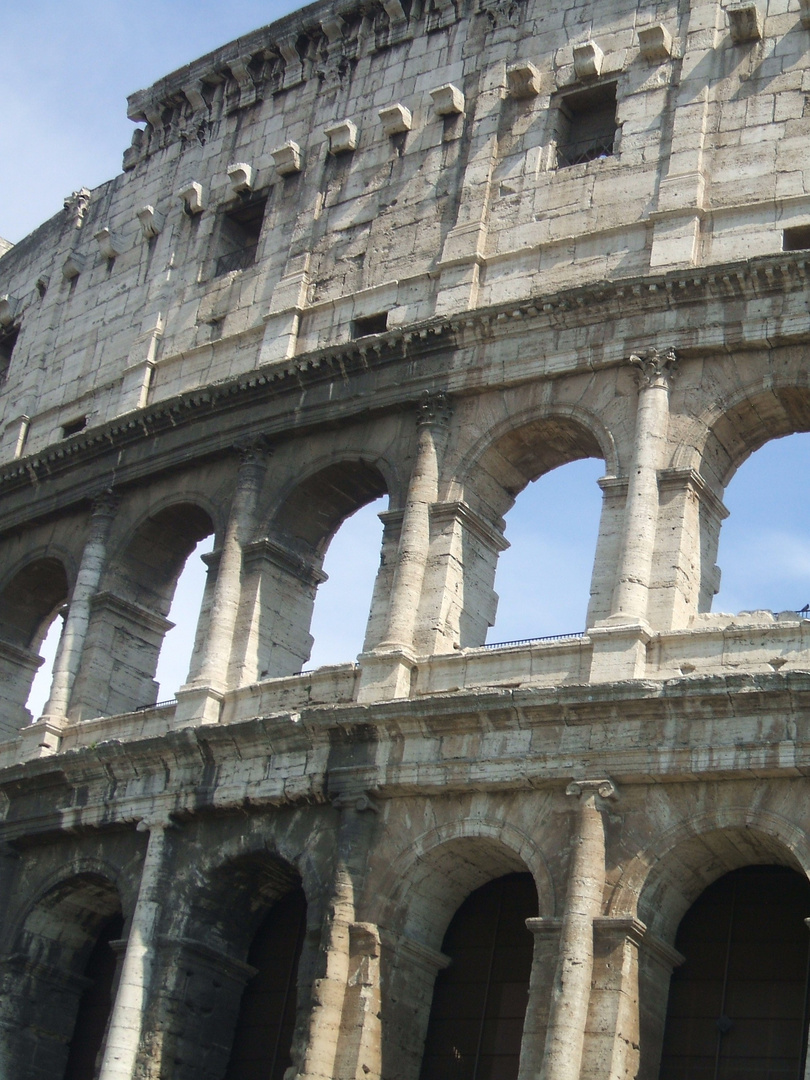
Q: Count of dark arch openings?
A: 4